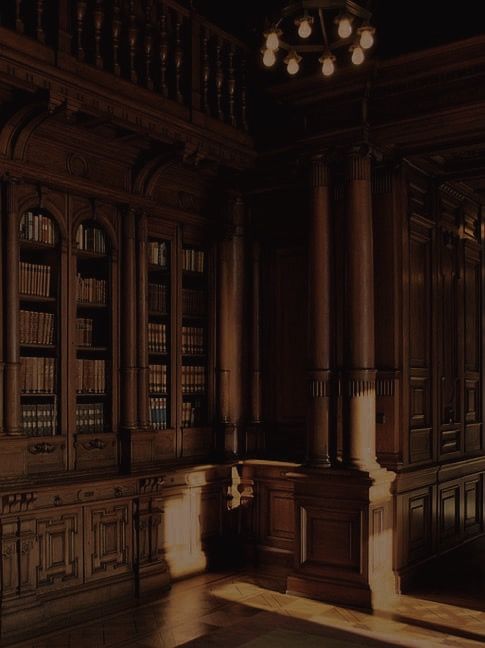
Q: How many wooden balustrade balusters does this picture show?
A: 13